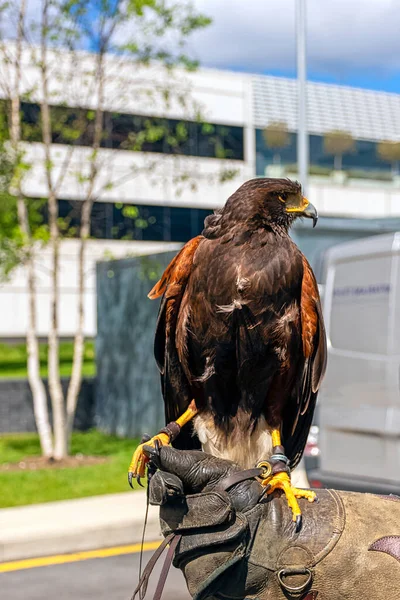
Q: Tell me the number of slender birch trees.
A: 3